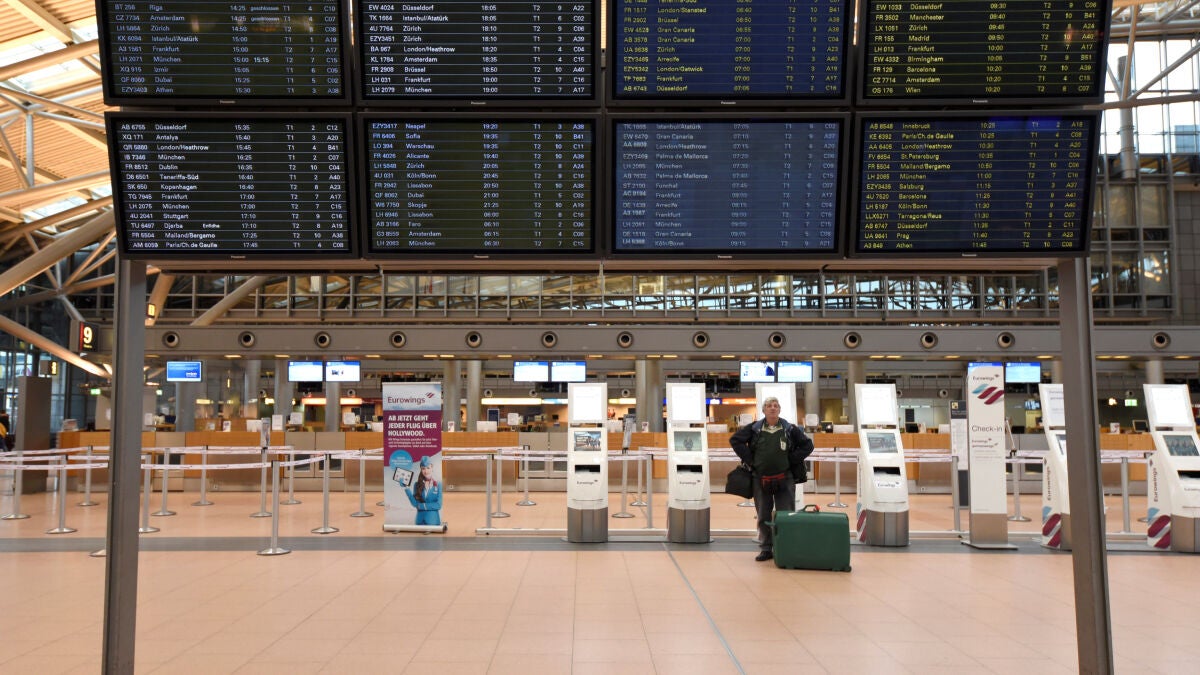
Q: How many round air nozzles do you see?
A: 13